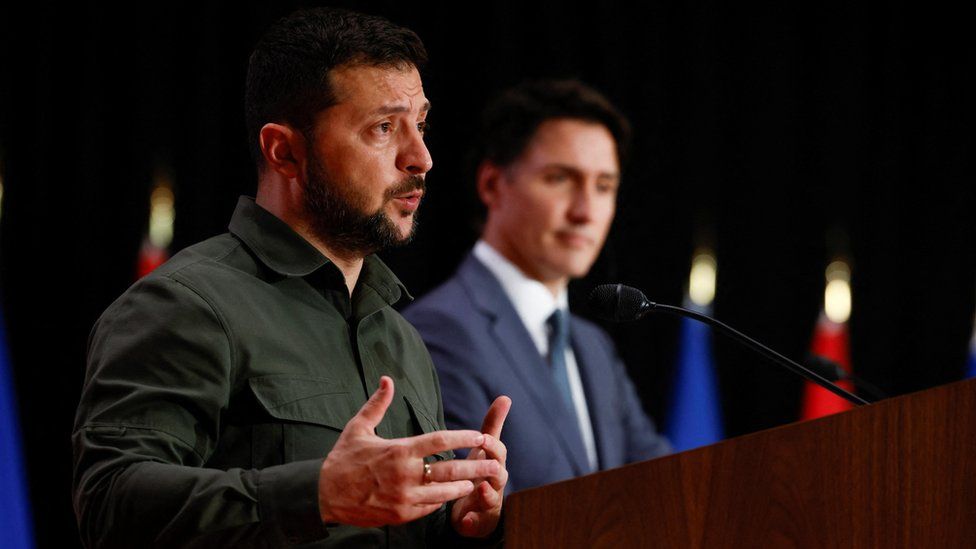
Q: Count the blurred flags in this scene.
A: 5